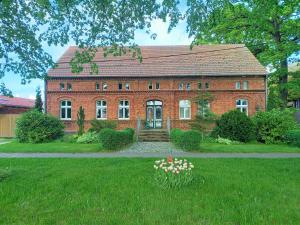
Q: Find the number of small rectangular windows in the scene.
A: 14